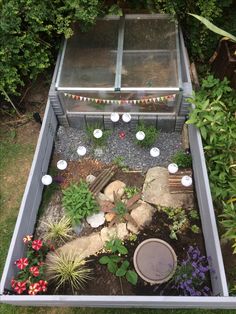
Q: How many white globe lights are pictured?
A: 10